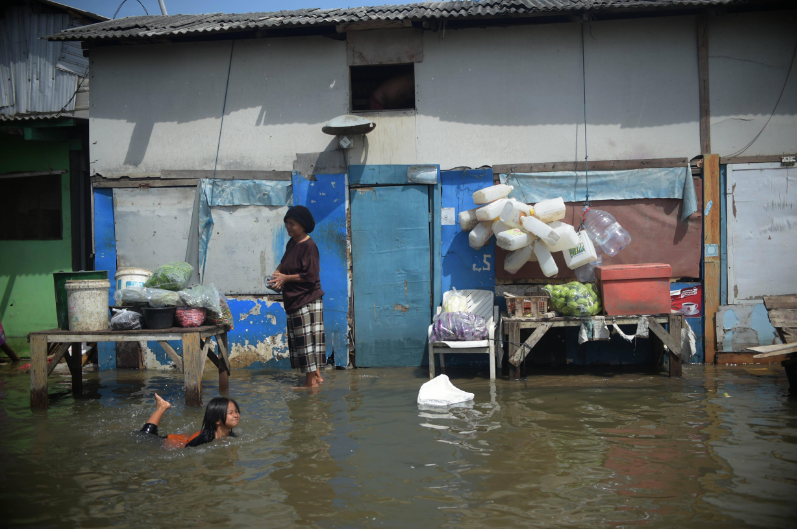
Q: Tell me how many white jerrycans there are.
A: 13